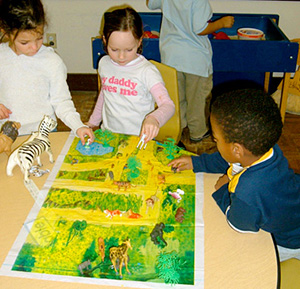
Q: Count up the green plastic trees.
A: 4